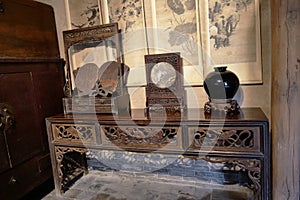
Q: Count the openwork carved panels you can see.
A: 3